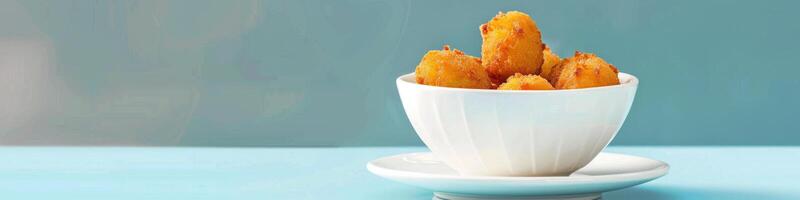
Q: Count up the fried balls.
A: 5